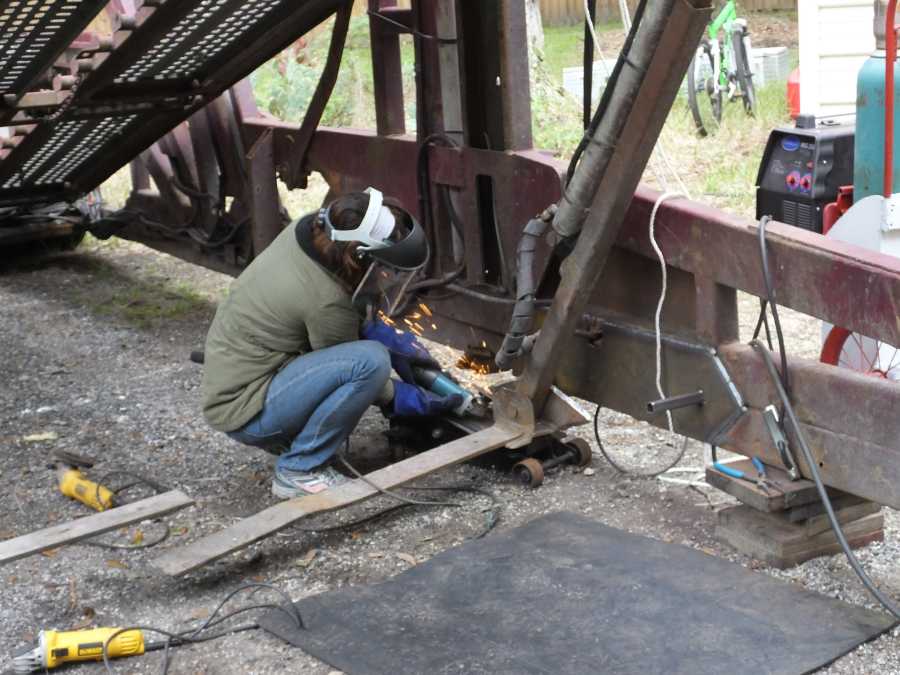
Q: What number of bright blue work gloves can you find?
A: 2